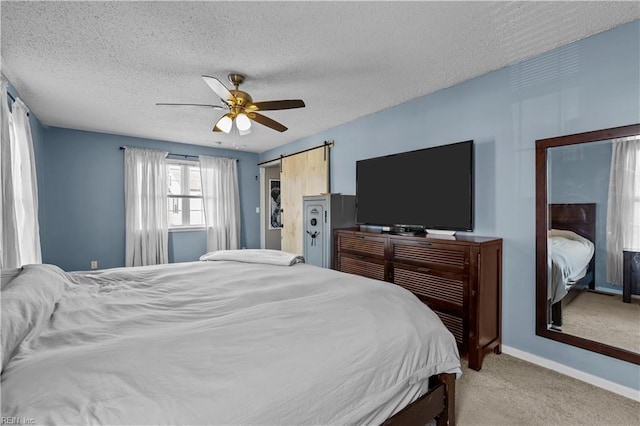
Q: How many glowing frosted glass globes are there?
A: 2